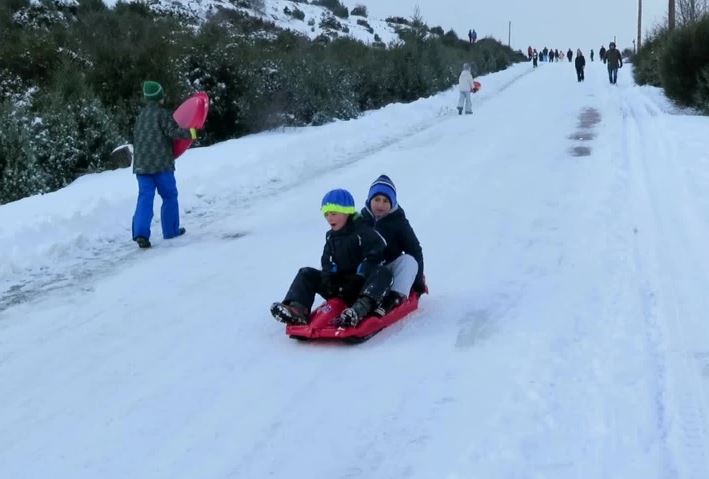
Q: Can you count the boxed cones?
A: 0